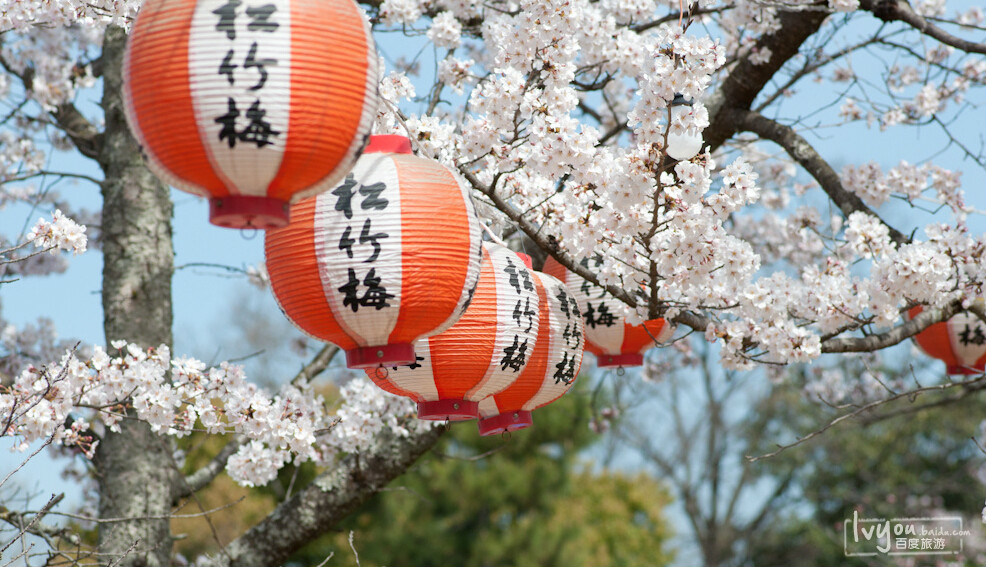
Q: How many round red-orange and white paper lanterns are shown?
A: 6